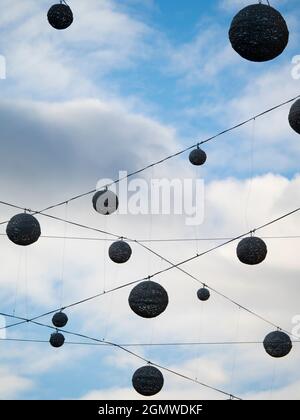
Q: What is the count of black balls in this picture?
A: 14